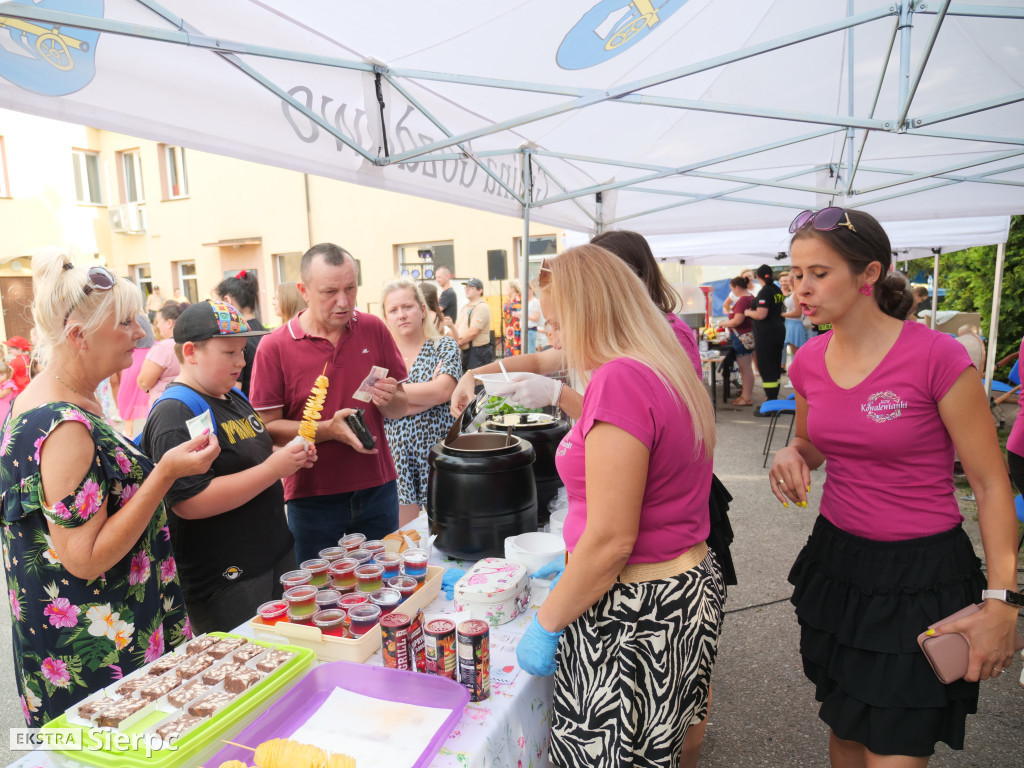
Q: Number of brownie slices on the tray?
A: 15